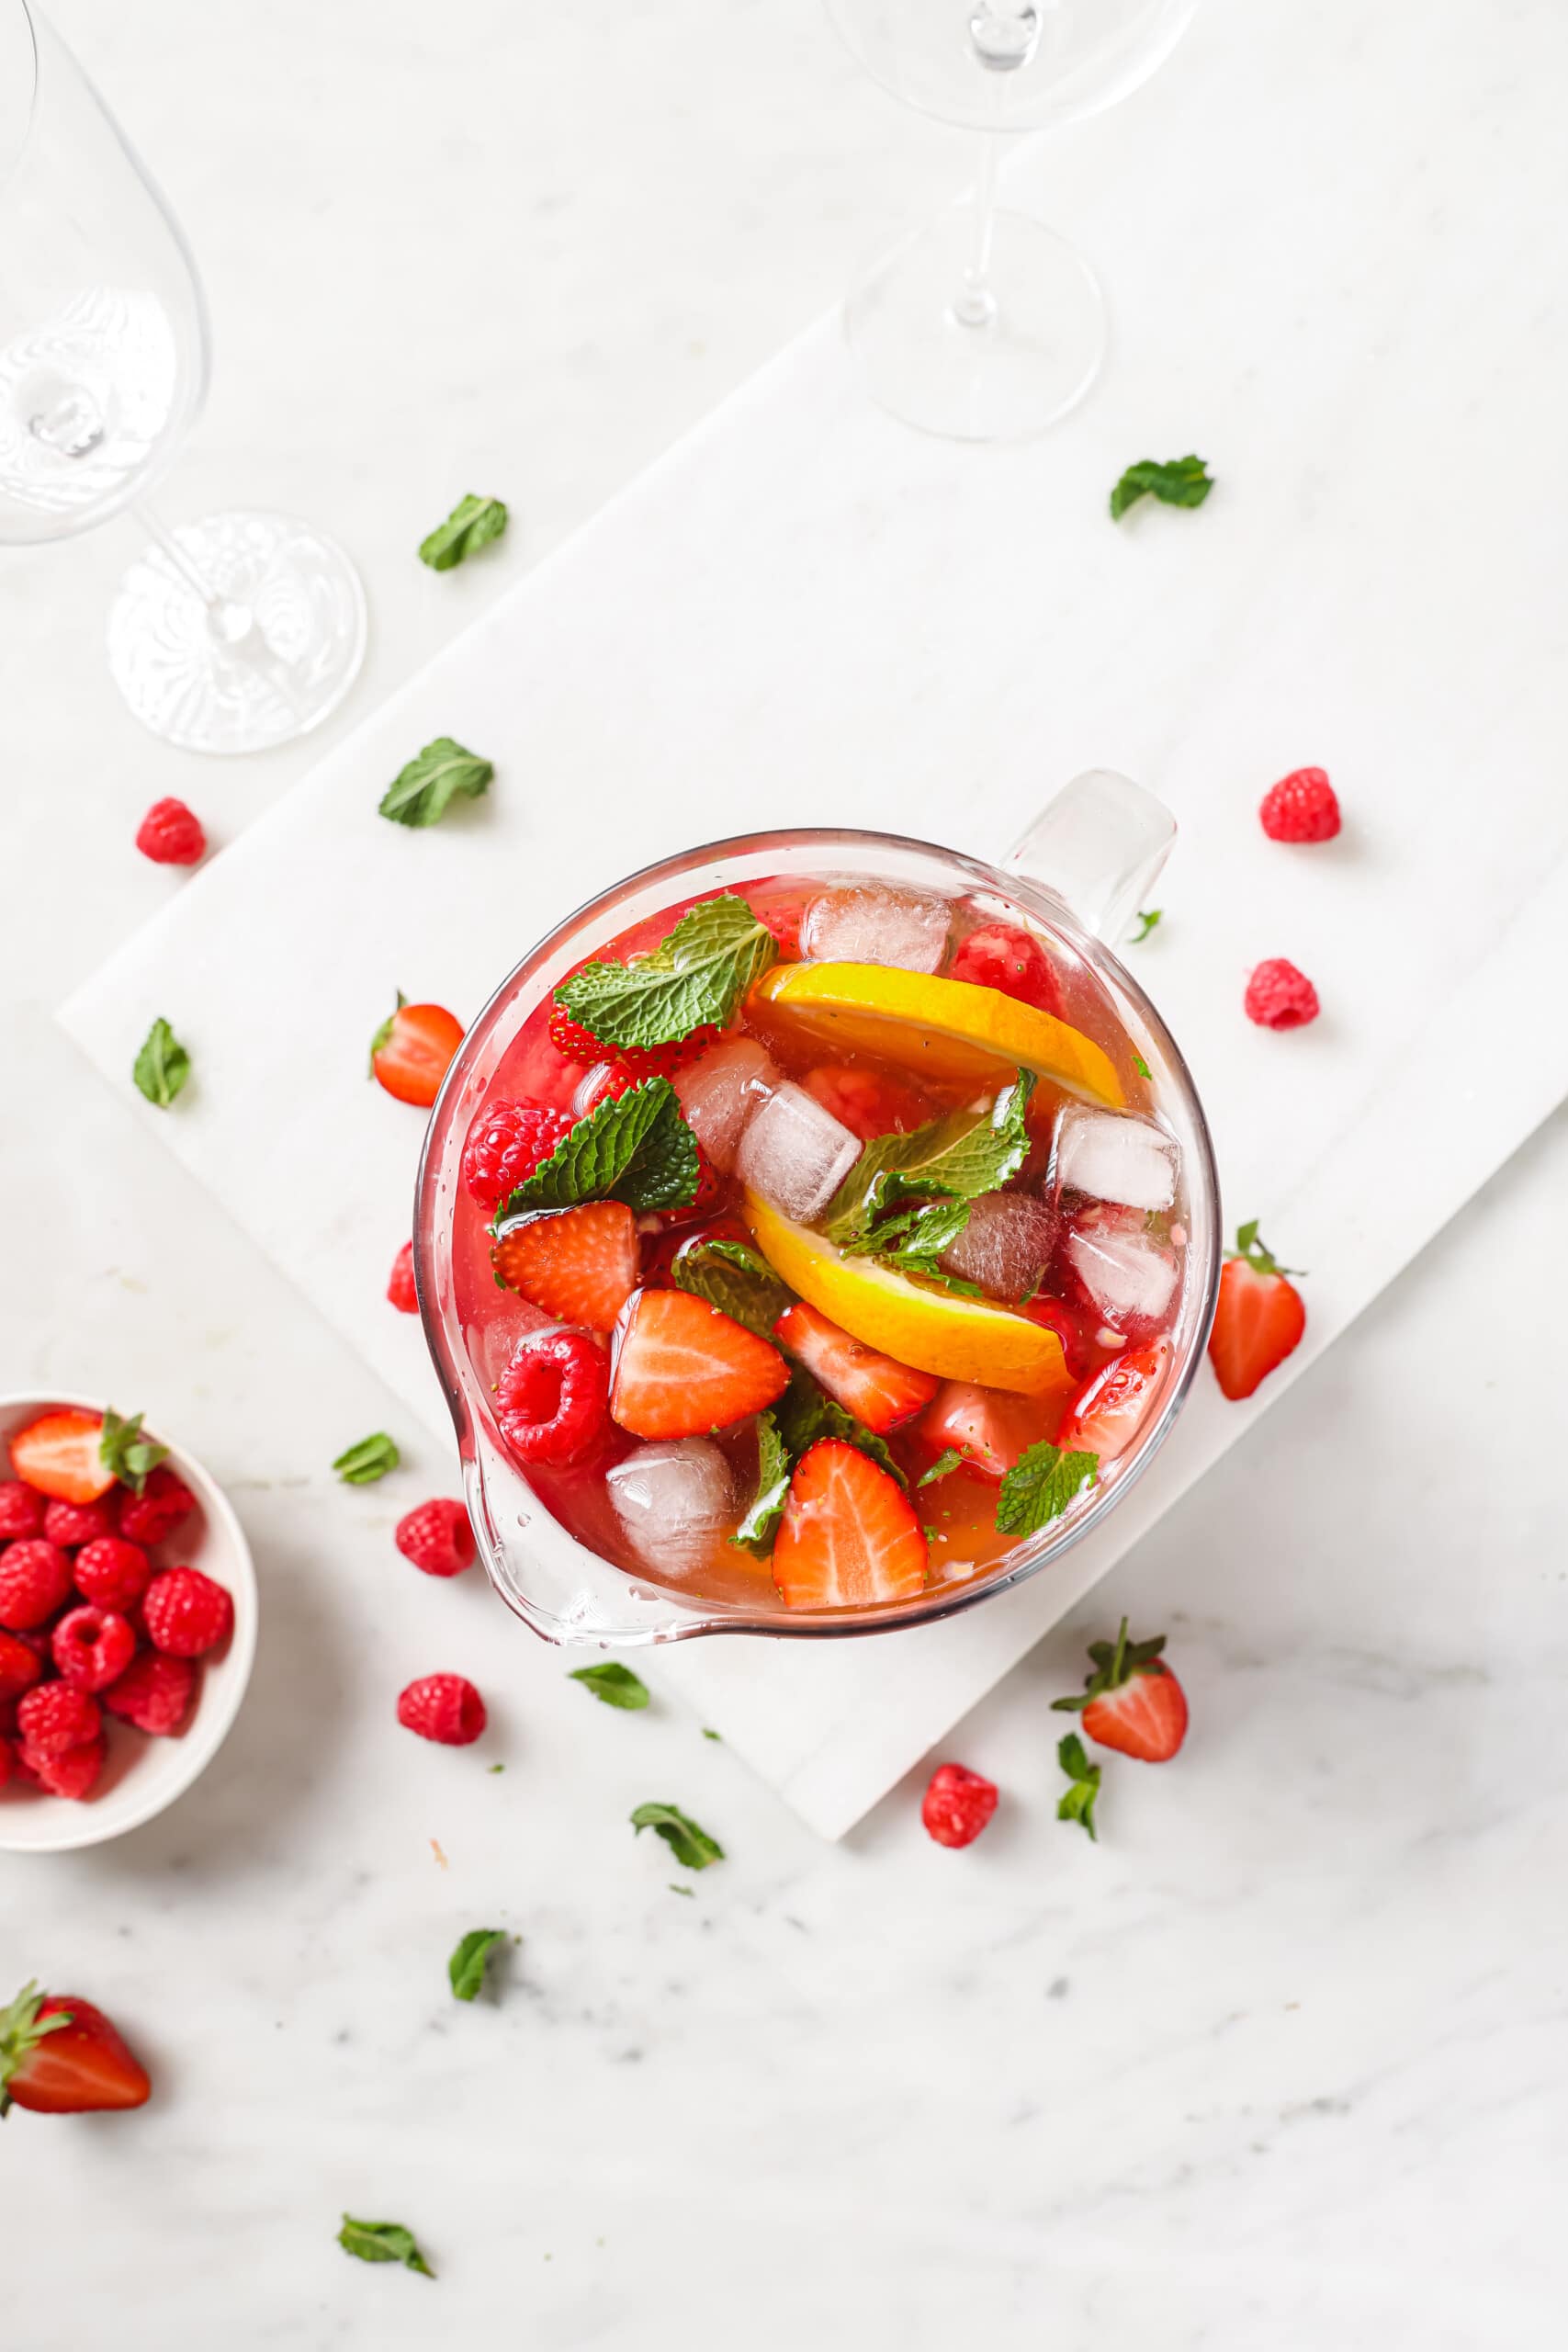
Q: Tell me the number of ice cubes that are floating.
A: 7